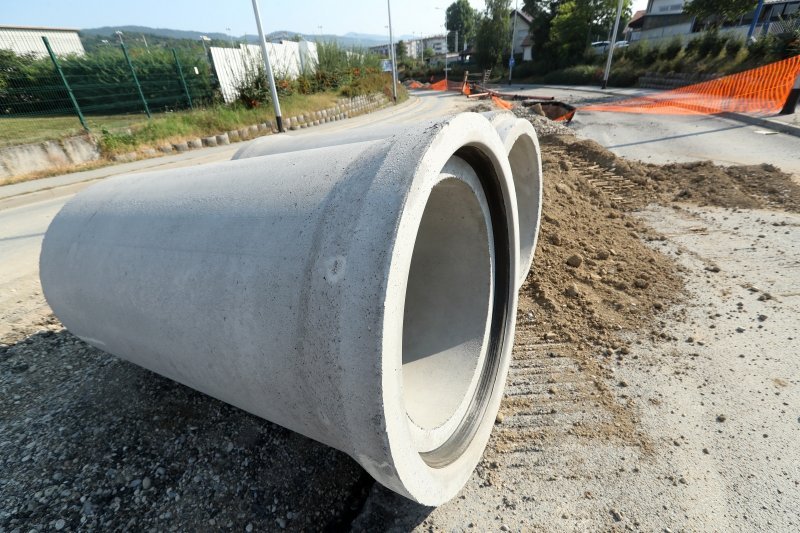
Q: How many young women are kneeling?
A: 0